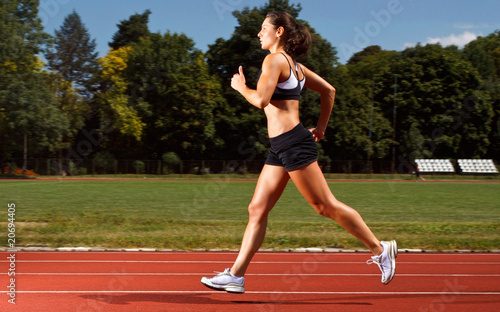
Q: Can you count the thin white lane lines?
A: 4